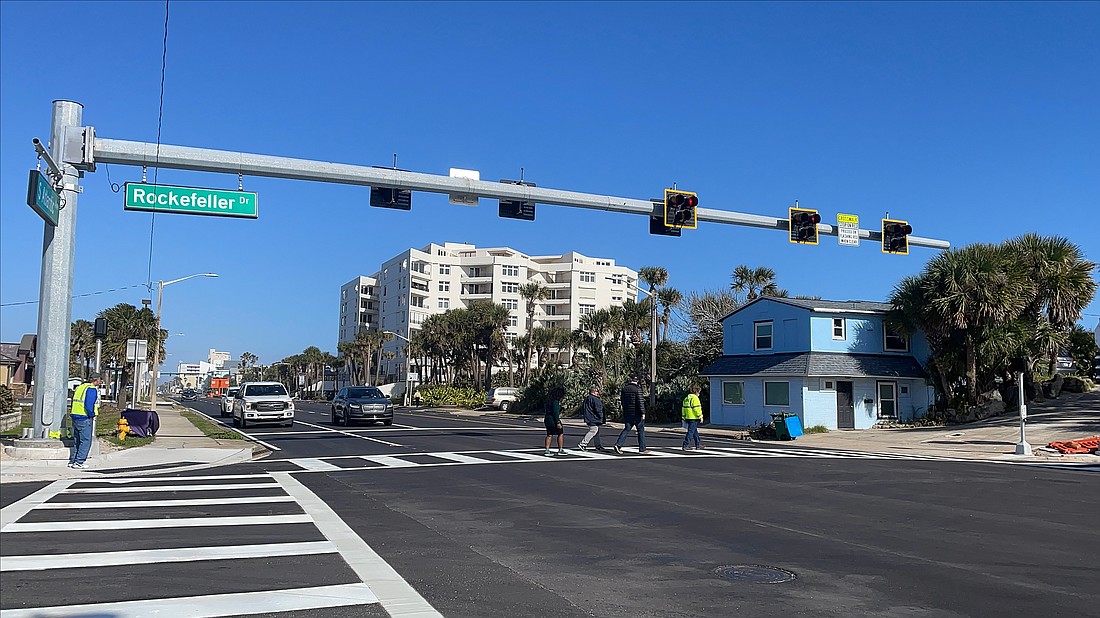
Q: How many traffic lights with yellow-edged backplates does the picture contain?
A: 3